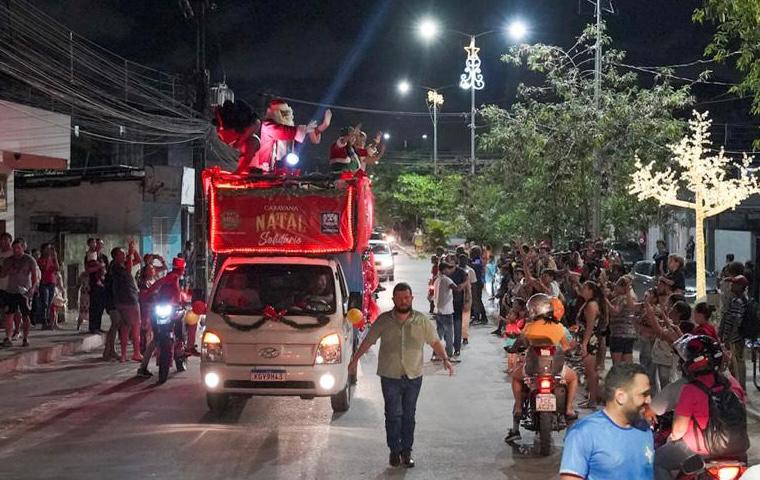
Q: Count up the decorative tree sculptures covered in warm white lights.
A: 1